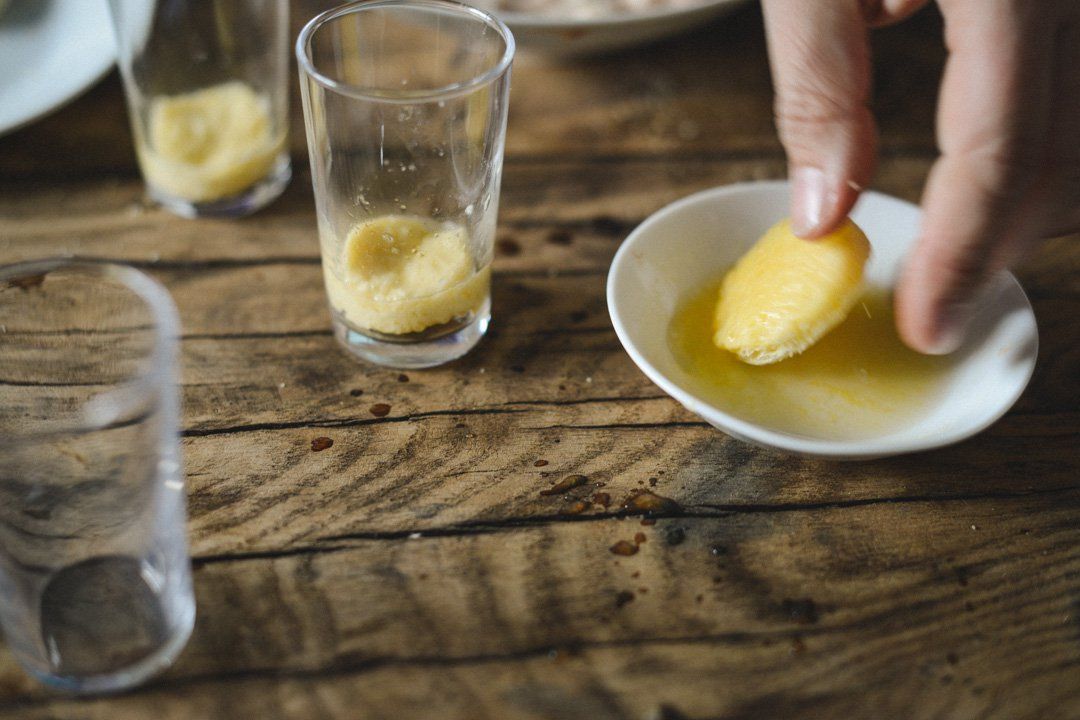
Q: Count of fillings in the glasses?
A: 2